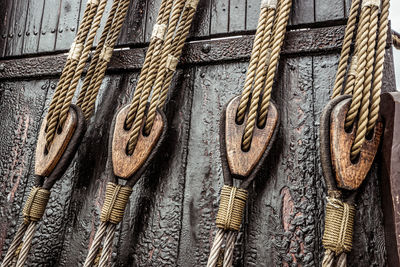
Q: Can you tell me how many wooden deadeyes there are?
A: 4